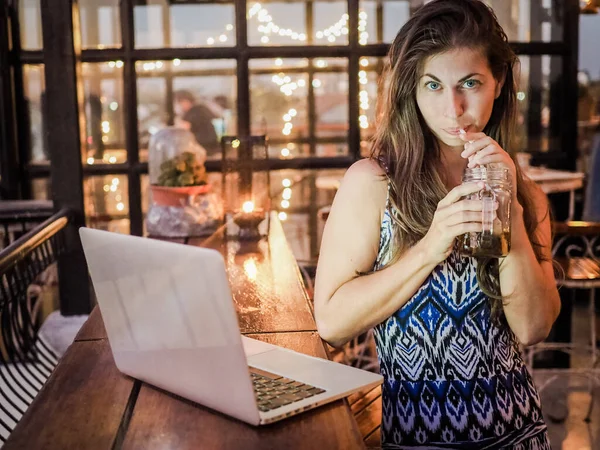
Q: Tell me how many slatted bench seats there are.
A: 1